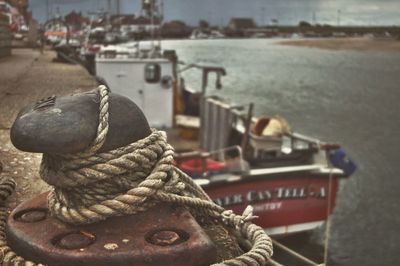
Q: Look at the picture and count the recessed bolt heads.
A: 3